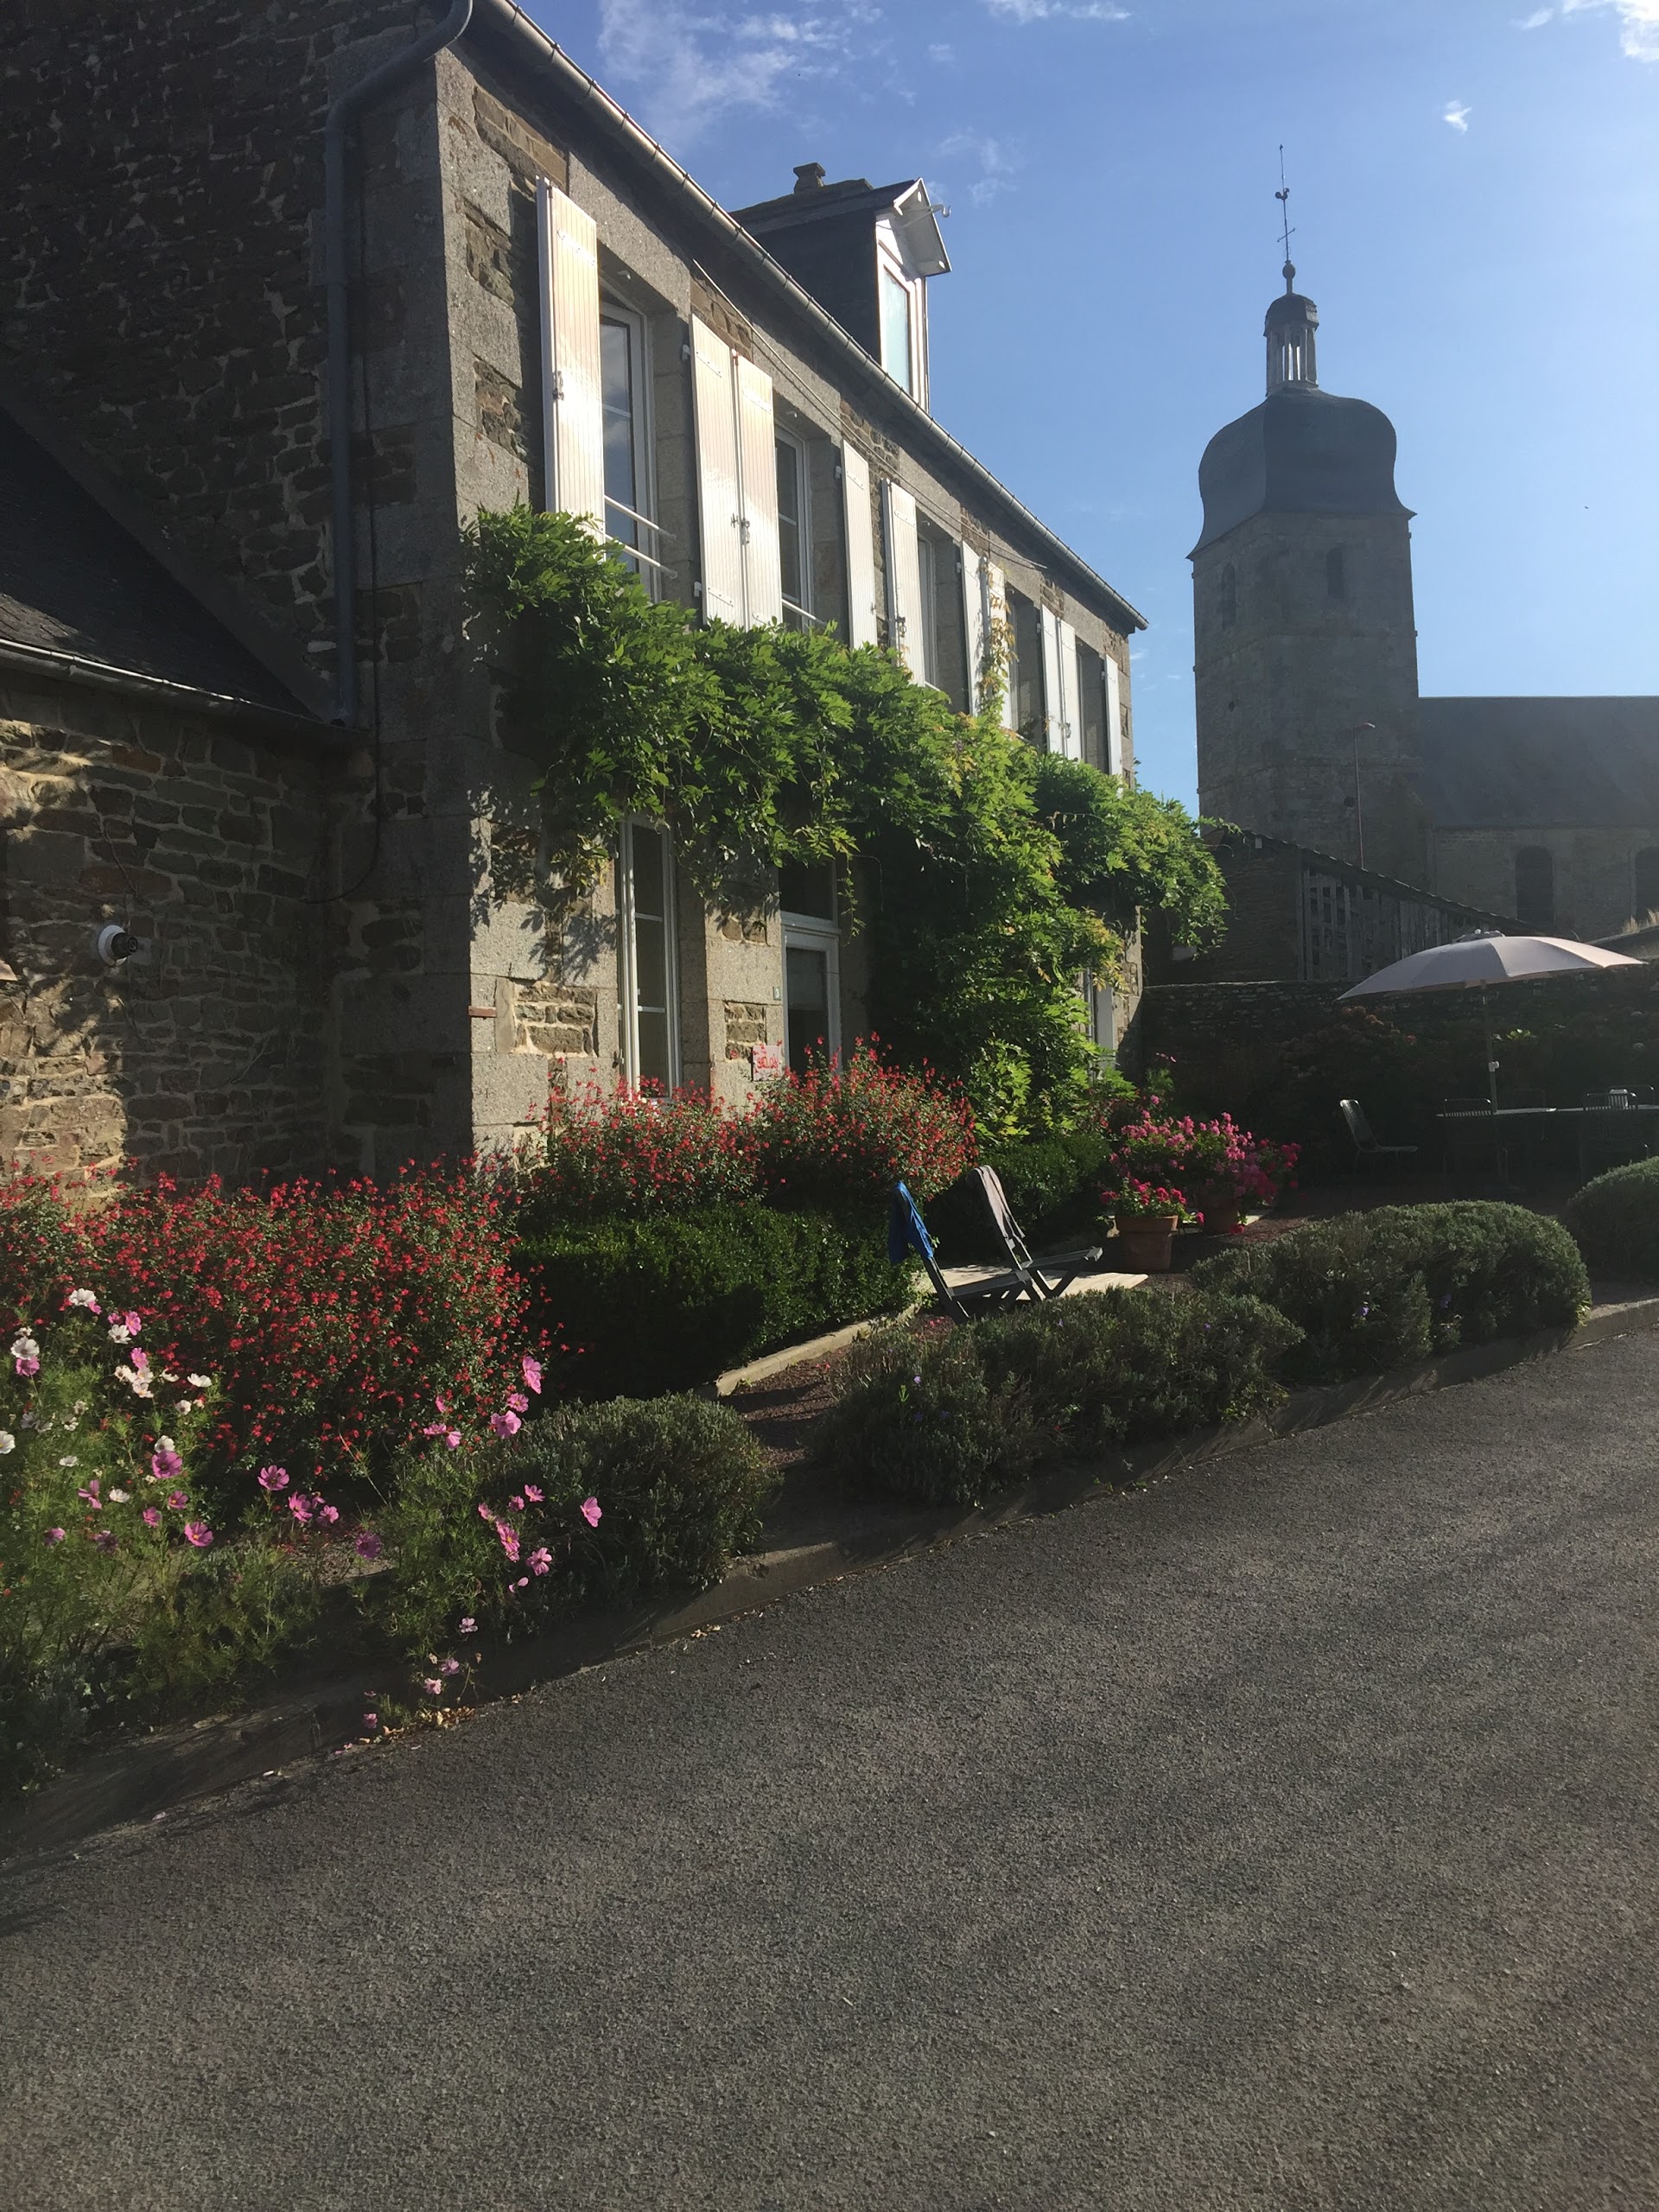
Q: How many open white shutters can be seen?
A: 10